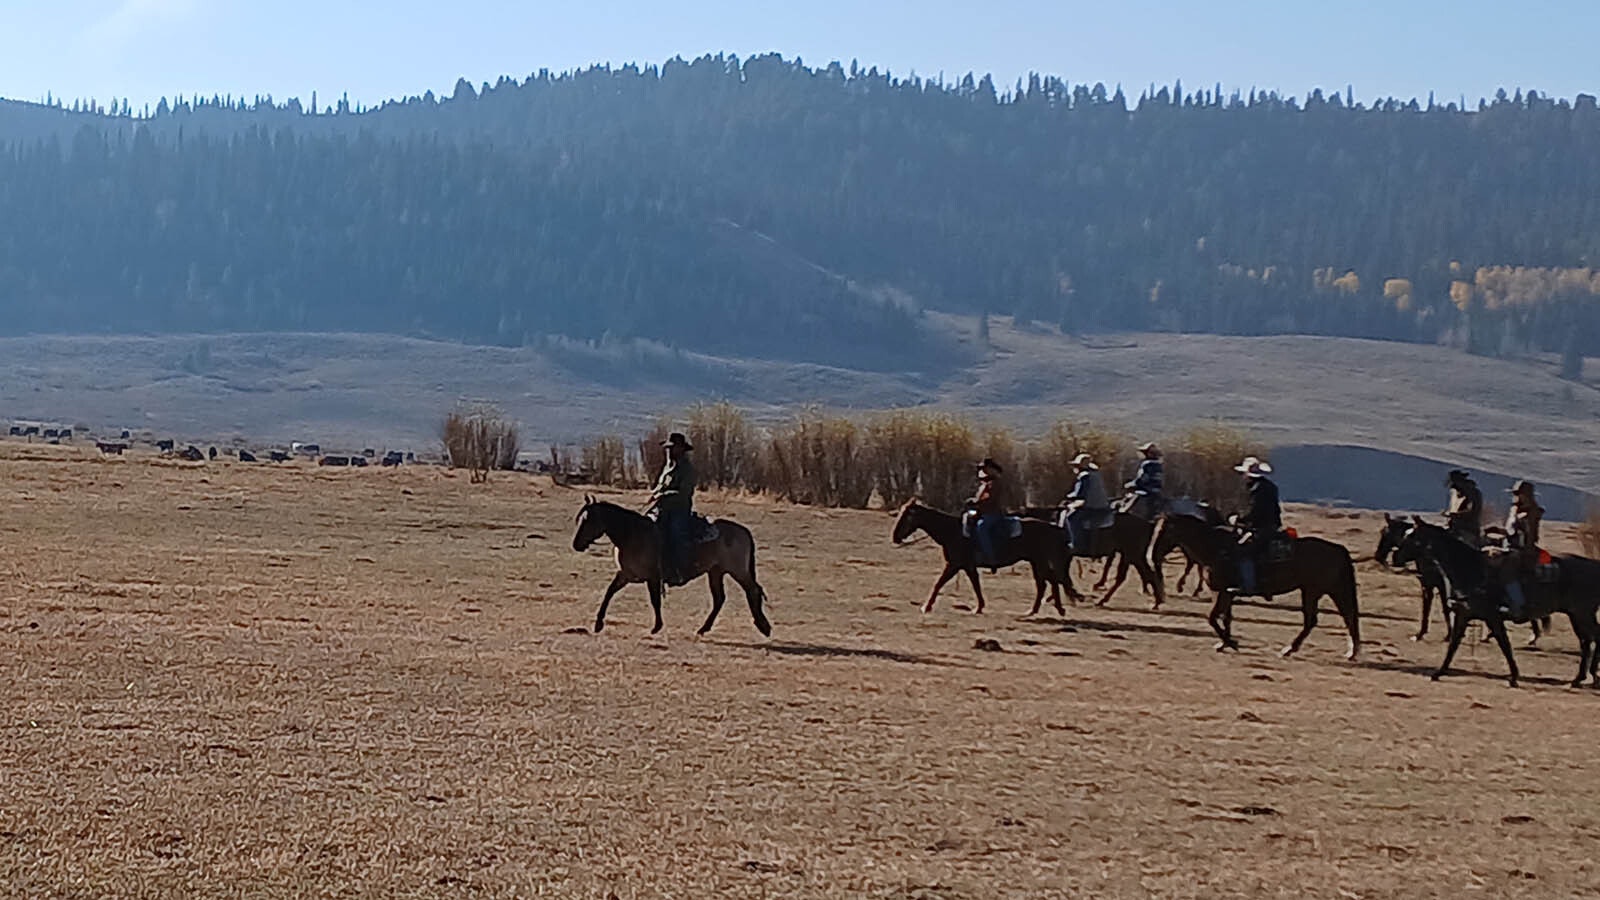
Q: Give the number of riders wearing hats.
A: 7